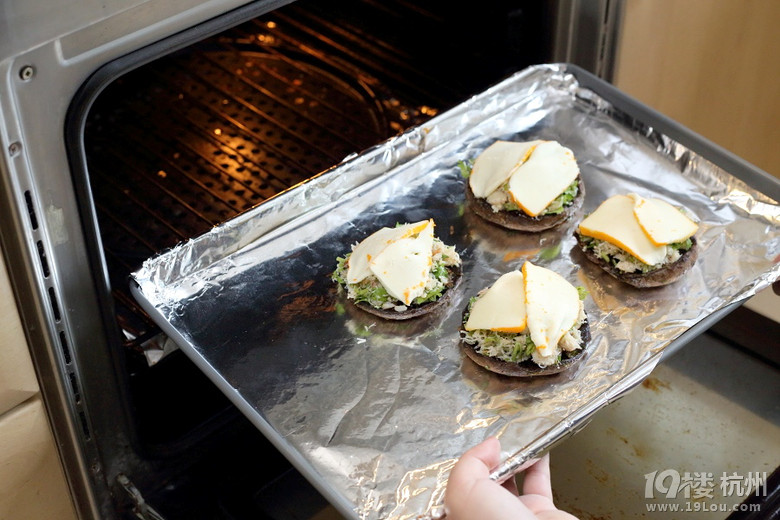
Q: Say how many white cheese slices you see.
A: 8